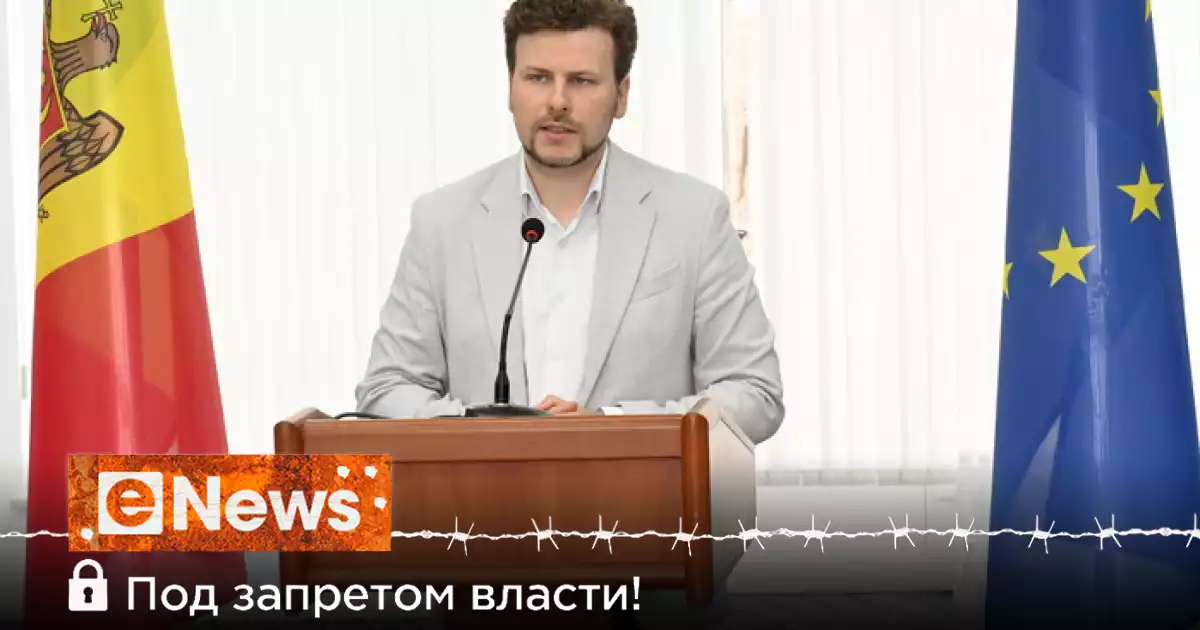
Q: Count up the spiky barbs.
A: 11